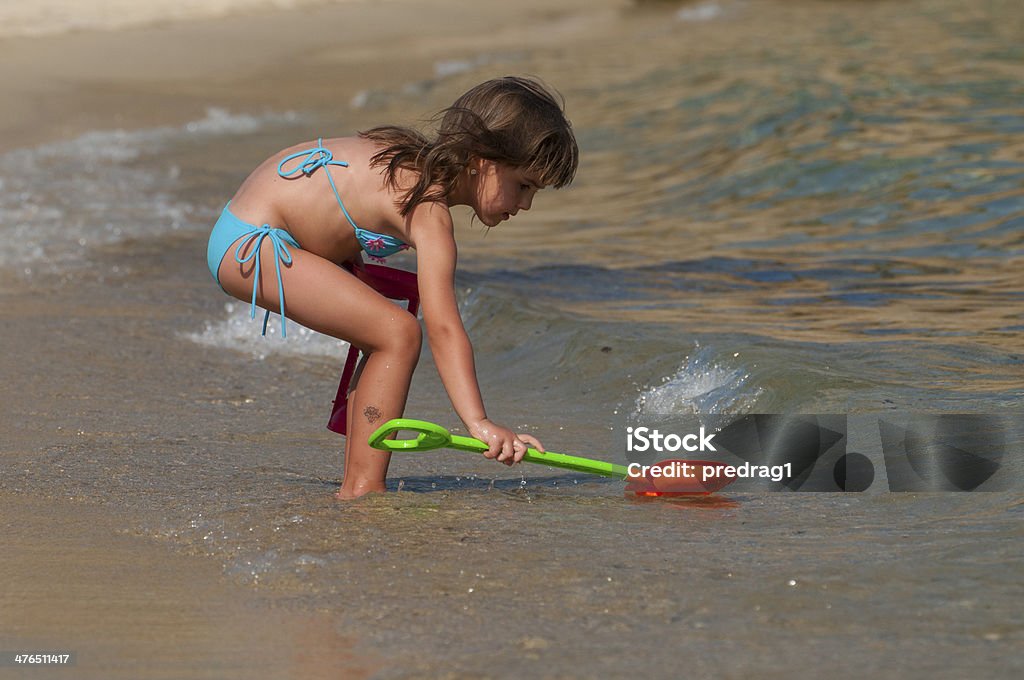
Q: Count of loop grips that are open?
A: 1